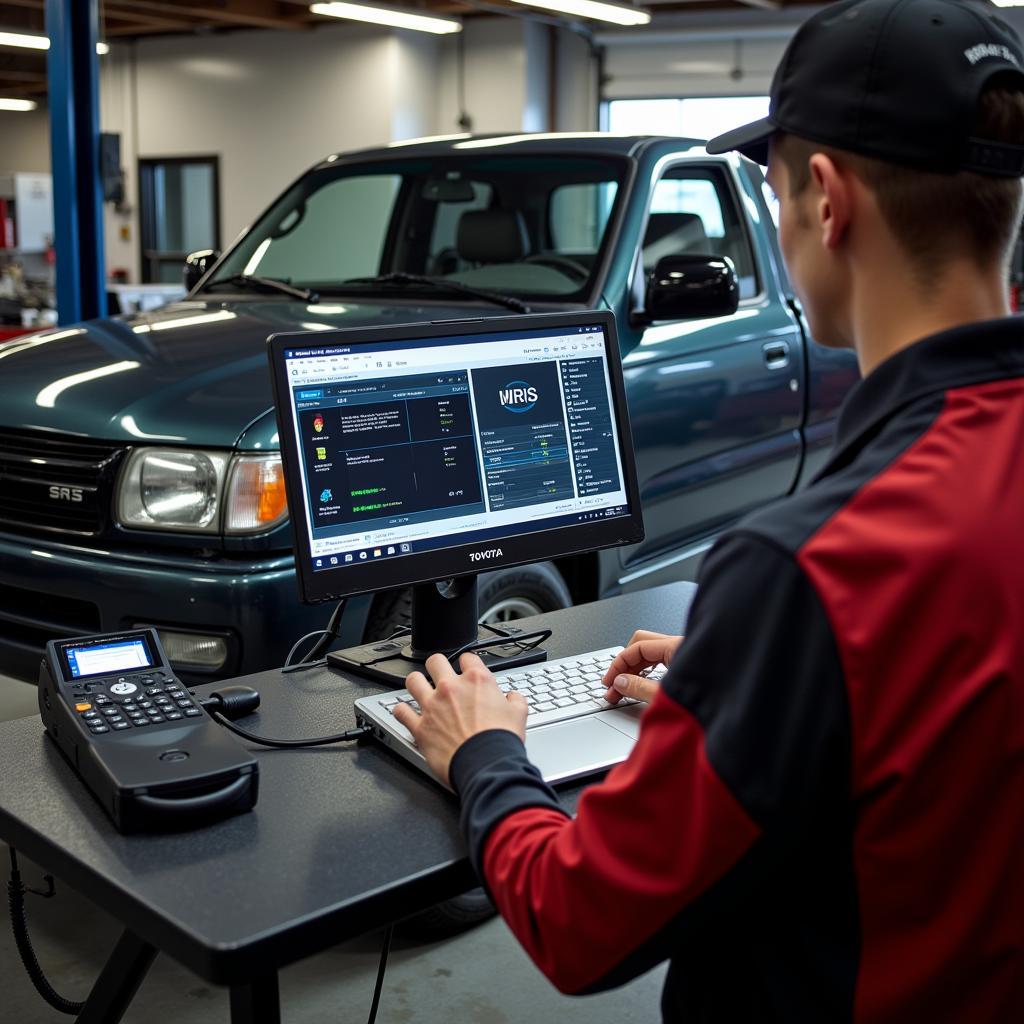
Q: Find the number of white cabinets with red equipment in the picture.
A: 1